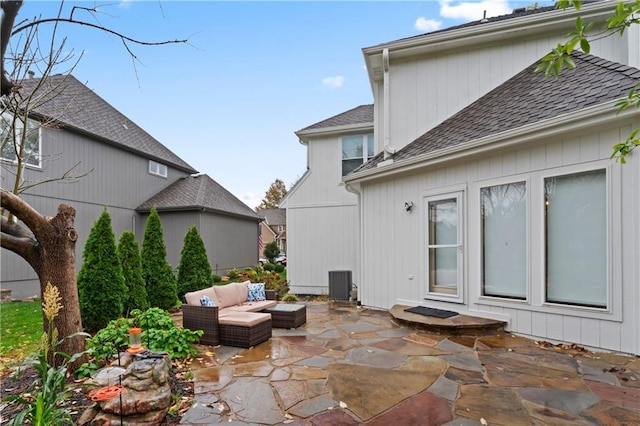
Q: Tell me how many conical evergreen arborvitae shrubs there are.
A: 4